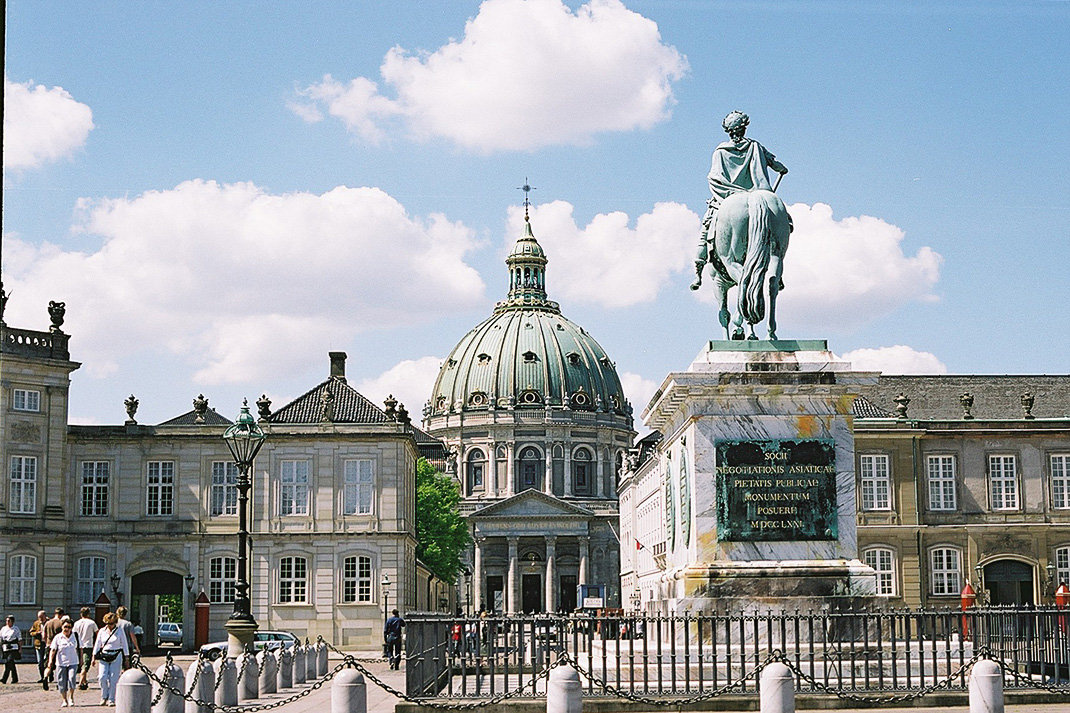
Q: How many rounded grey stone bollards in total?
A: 14